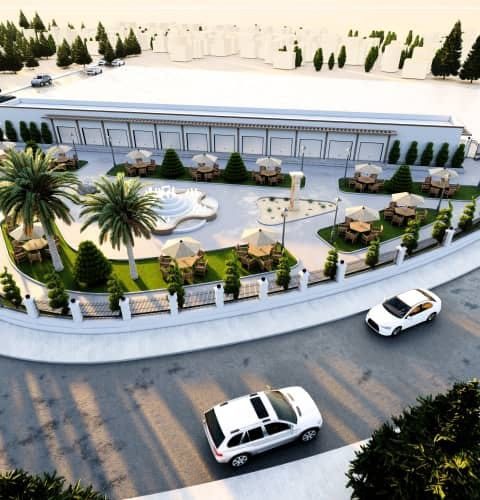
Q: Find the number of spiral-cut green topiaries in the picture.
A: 11